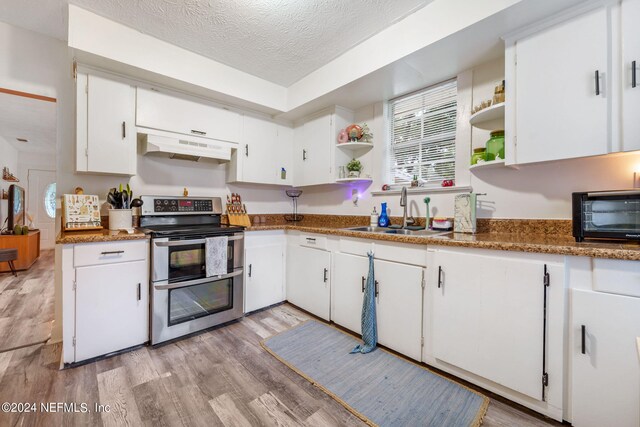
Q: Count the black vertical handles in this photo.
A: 12